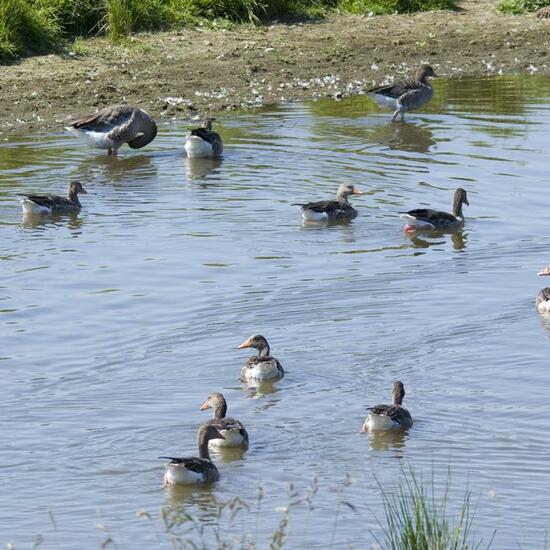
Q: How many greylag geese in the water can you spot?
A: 11